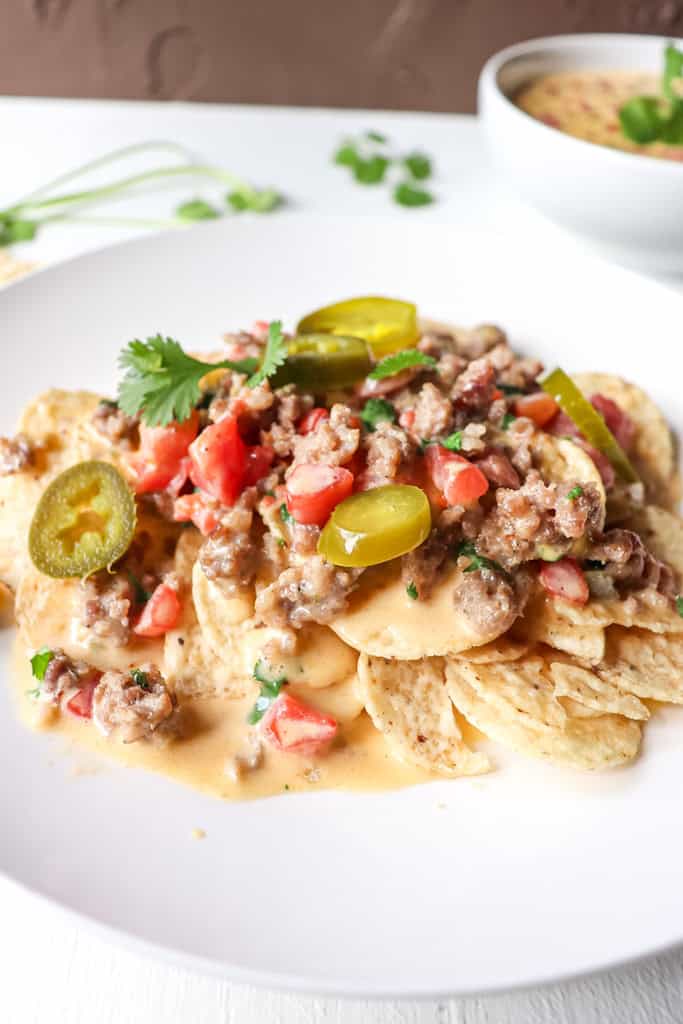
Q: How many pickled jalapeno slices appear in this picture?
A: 5